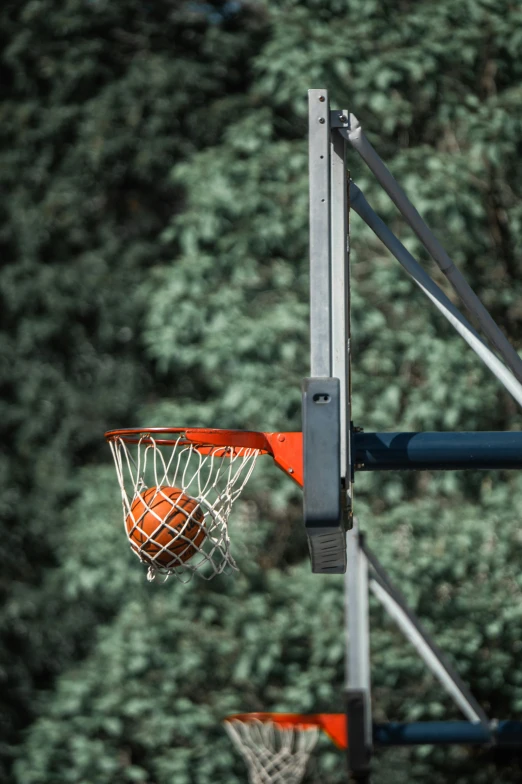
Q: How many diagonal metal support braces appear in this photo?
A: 4